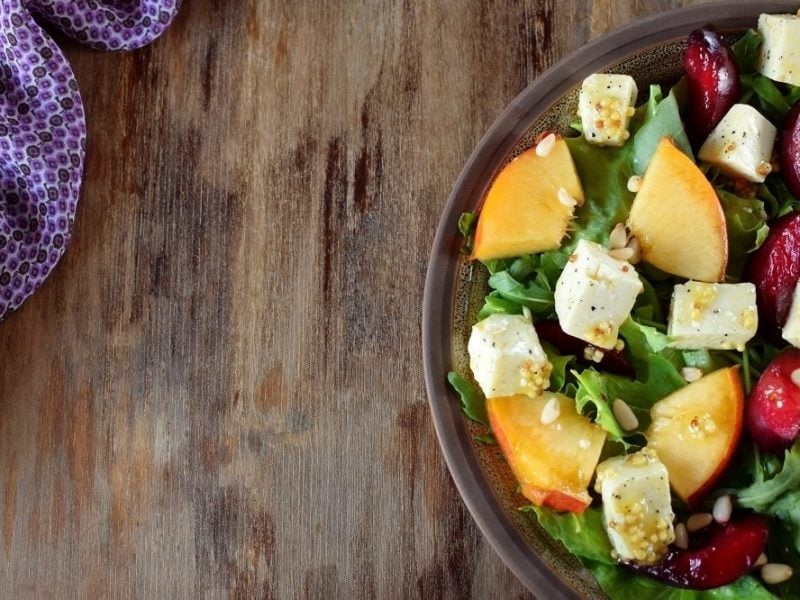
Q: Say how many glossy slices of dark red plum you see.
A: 6